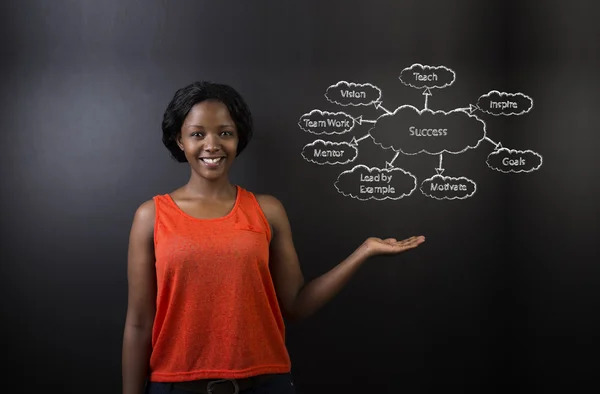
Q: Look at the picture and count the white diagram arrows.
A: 8